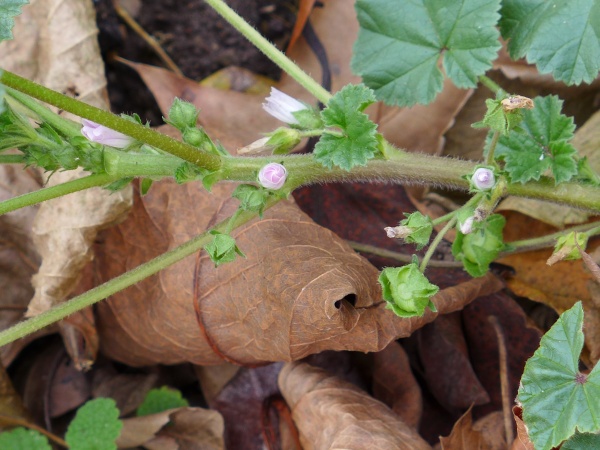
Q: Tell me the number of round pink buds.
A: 2